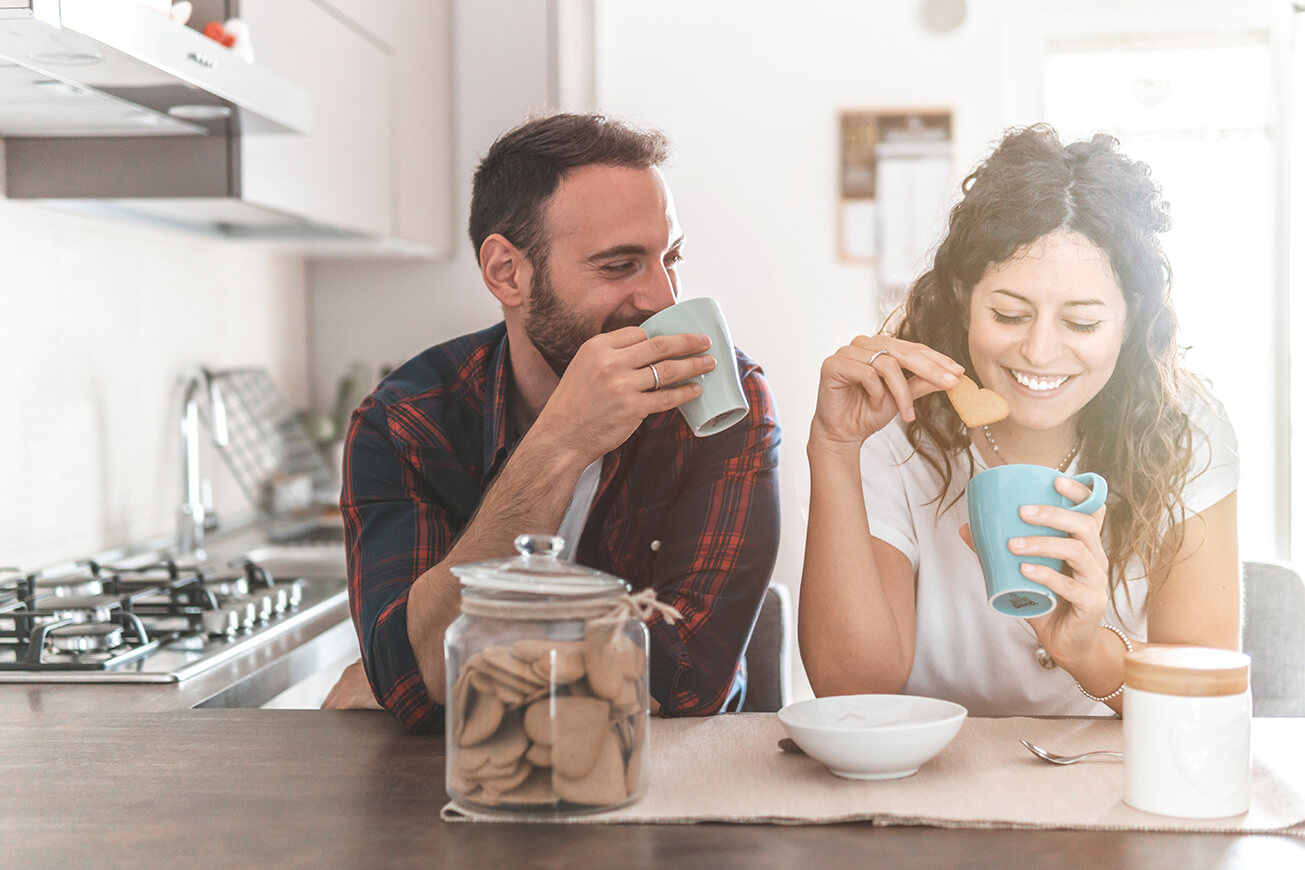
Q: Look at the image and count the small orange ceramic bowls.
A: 0